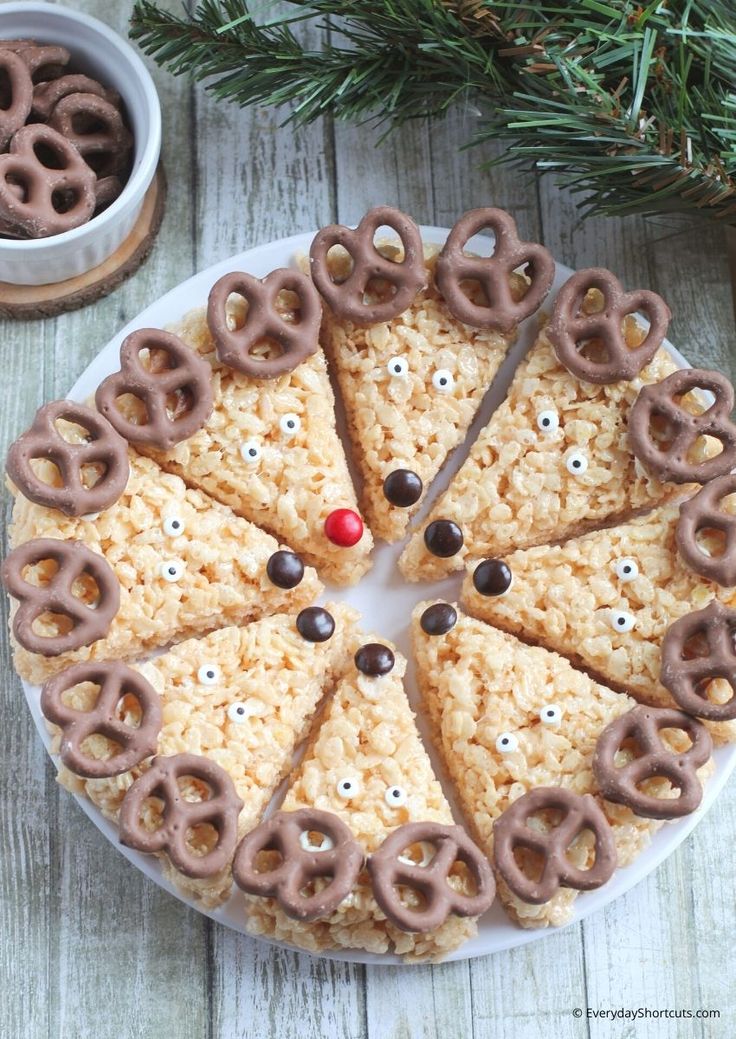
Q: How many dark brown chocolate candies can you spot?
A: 7